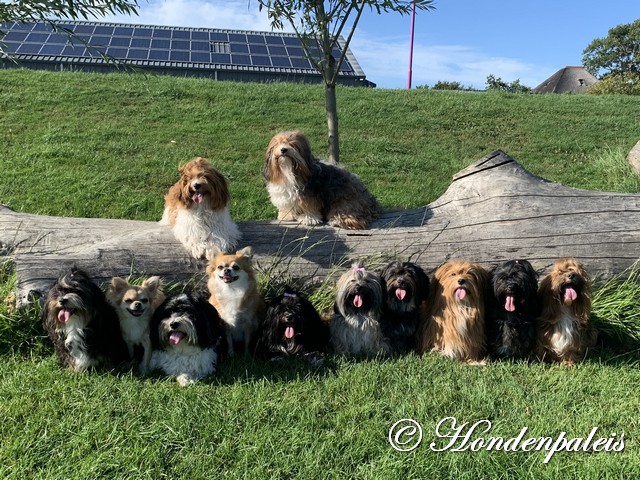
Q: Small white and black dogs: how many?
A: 2